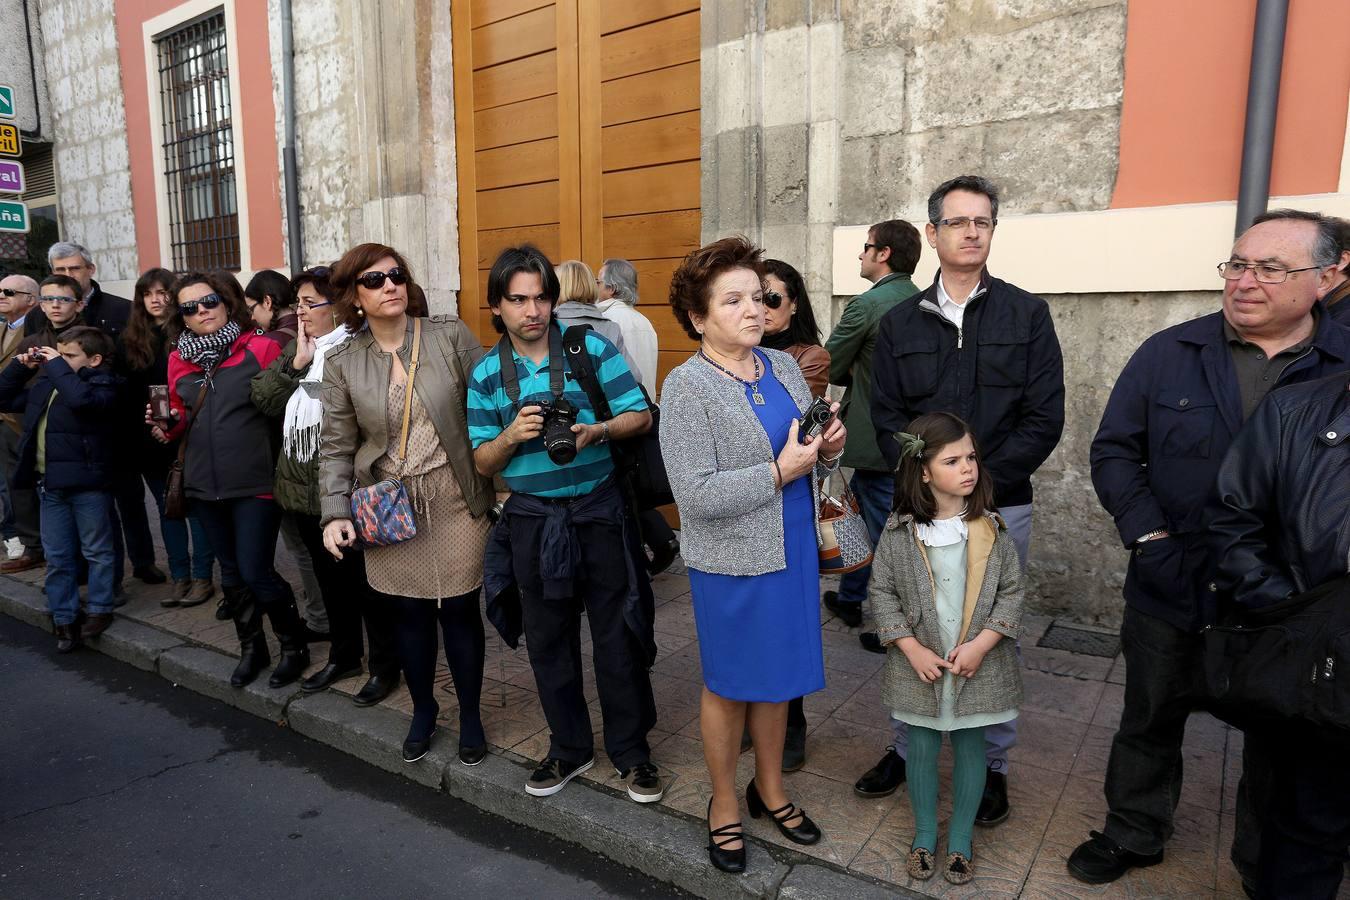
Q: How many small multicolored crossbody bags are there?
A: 1